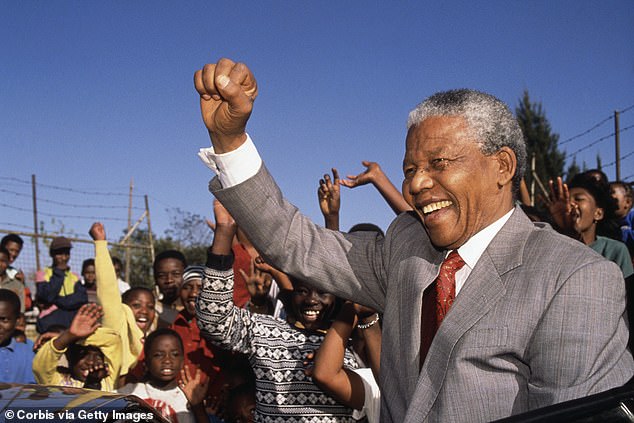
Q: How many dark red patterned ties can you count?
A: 1